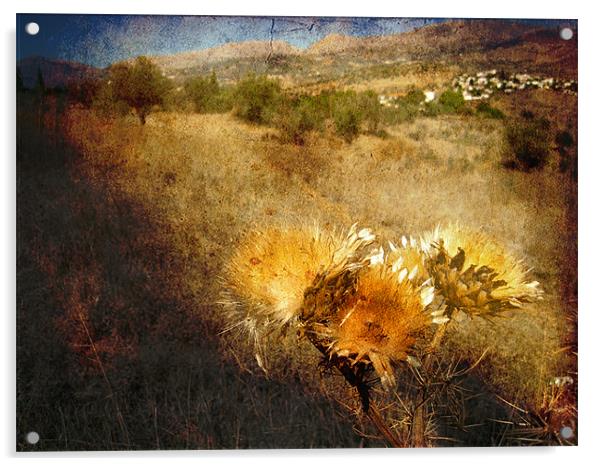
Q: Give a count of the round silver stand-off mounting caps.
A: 4